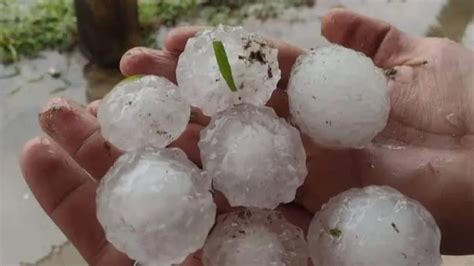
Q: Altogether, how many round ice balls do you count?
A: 7